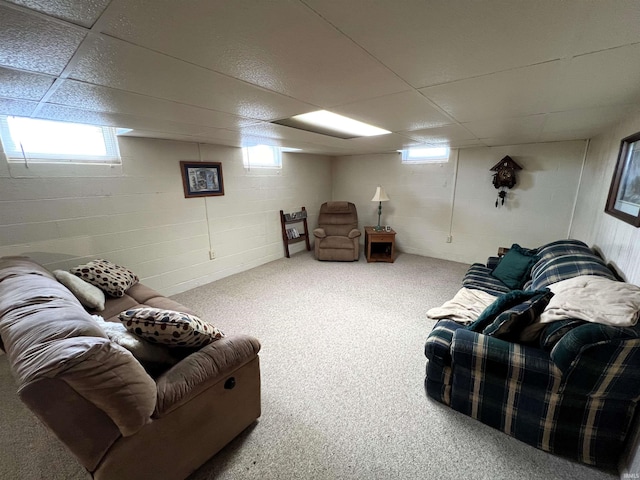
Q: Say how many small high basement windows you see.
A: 3